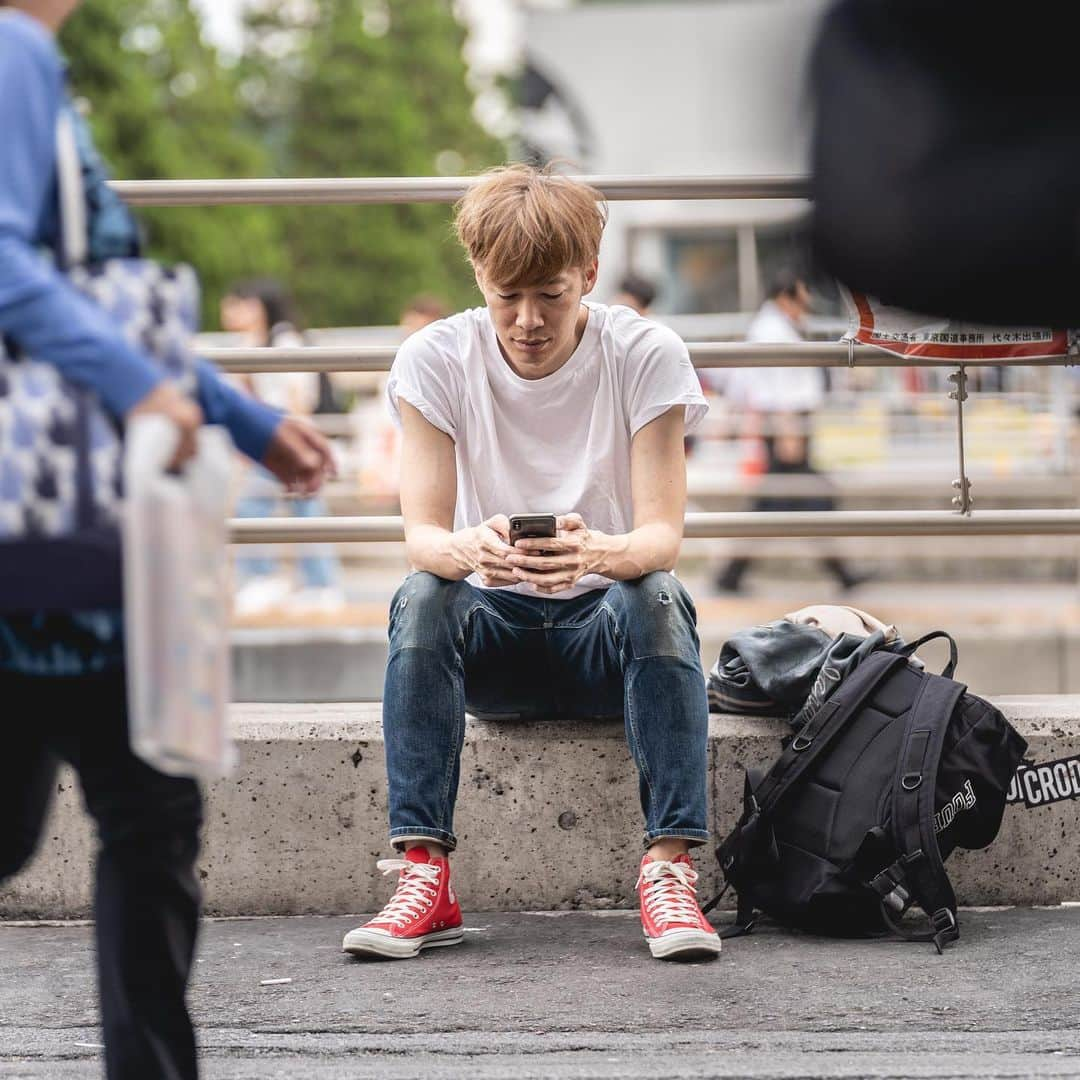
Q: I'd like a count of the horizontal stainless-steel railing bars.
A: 3